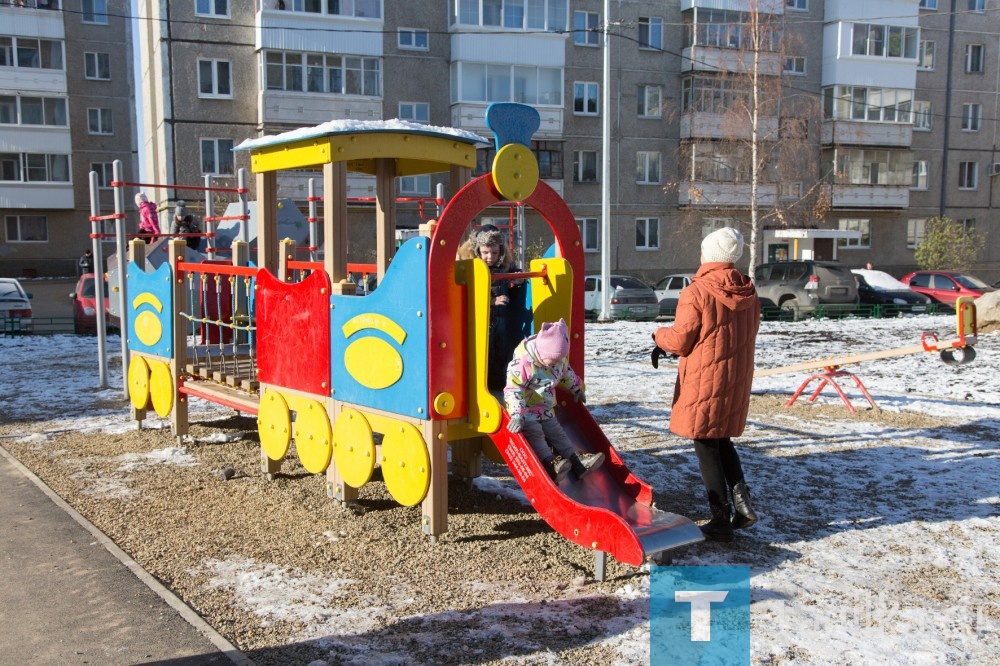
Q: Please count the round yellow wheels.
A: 6